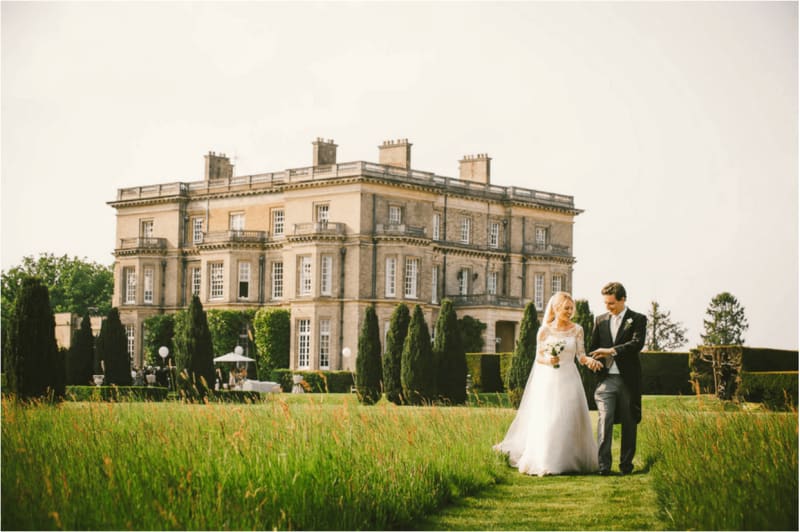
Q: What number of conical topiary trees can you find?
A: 10